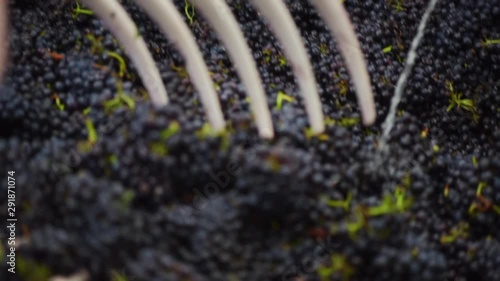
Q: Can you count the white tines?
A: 5